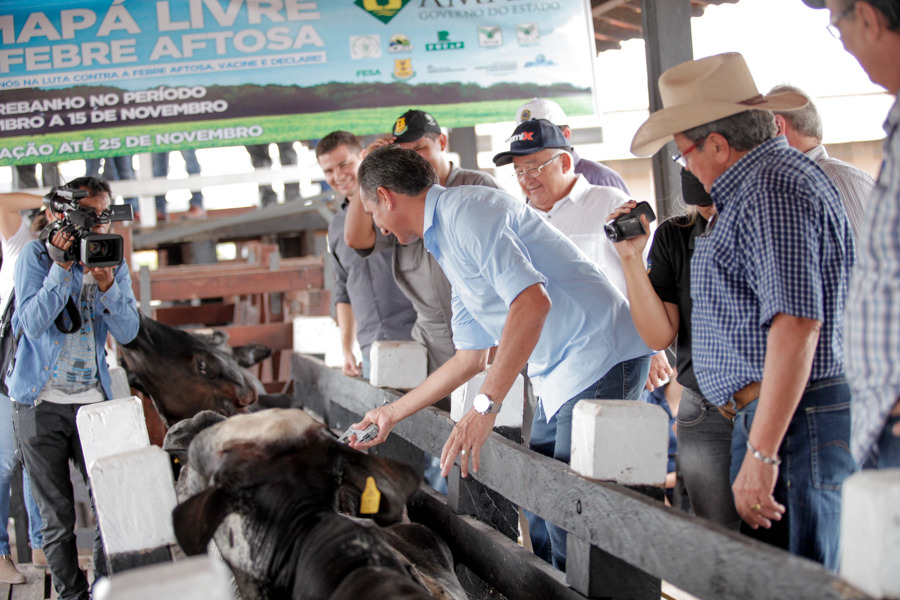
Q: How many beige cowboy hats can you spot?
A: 1